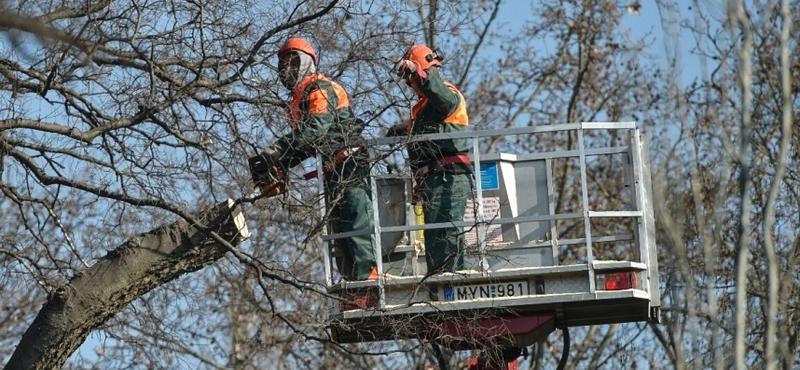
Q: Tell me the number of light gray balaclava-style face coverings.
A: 1